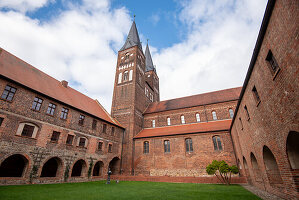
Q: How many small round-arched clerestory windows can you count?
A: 6